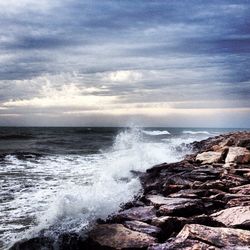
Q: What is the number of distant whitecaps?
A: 2